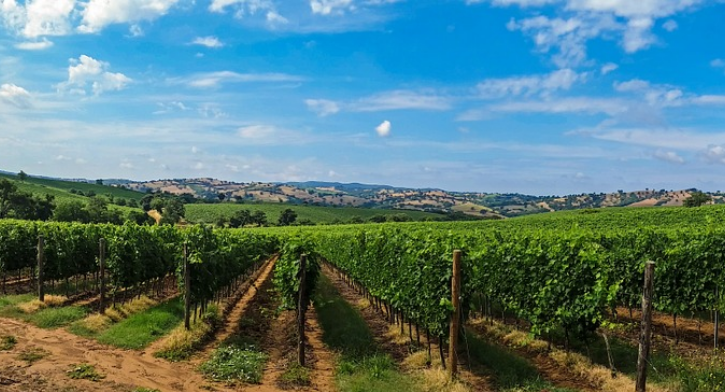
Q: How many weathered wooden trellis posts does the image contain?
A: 6